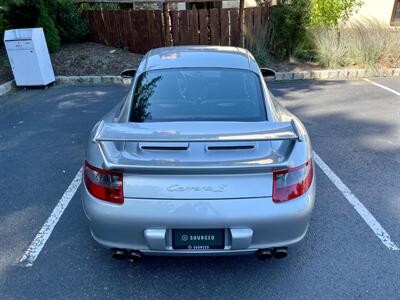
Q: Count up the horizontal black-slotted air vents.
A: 2